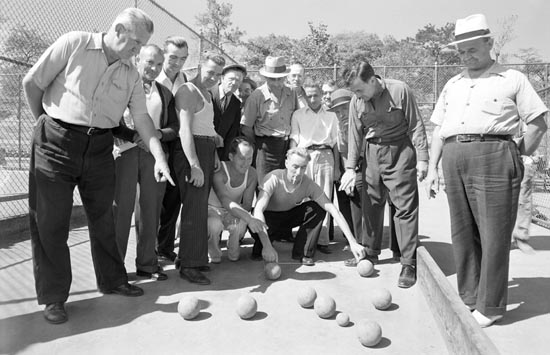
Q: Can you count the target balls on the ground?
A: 1